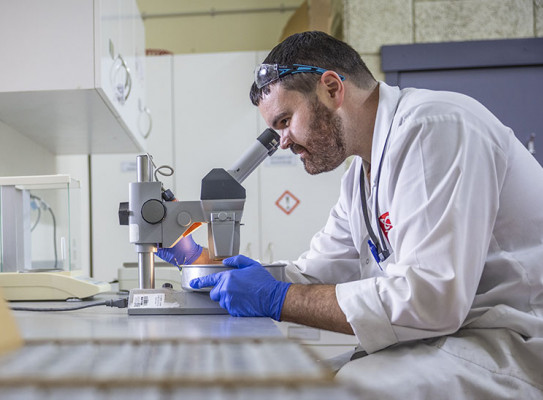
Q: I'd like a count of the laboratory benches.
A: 1